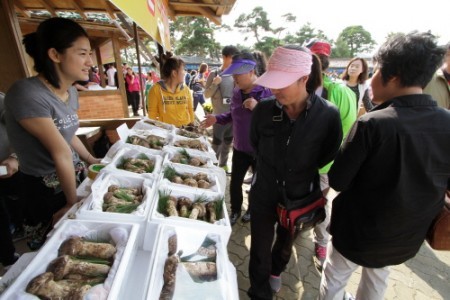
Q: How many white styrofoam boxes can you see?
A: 11